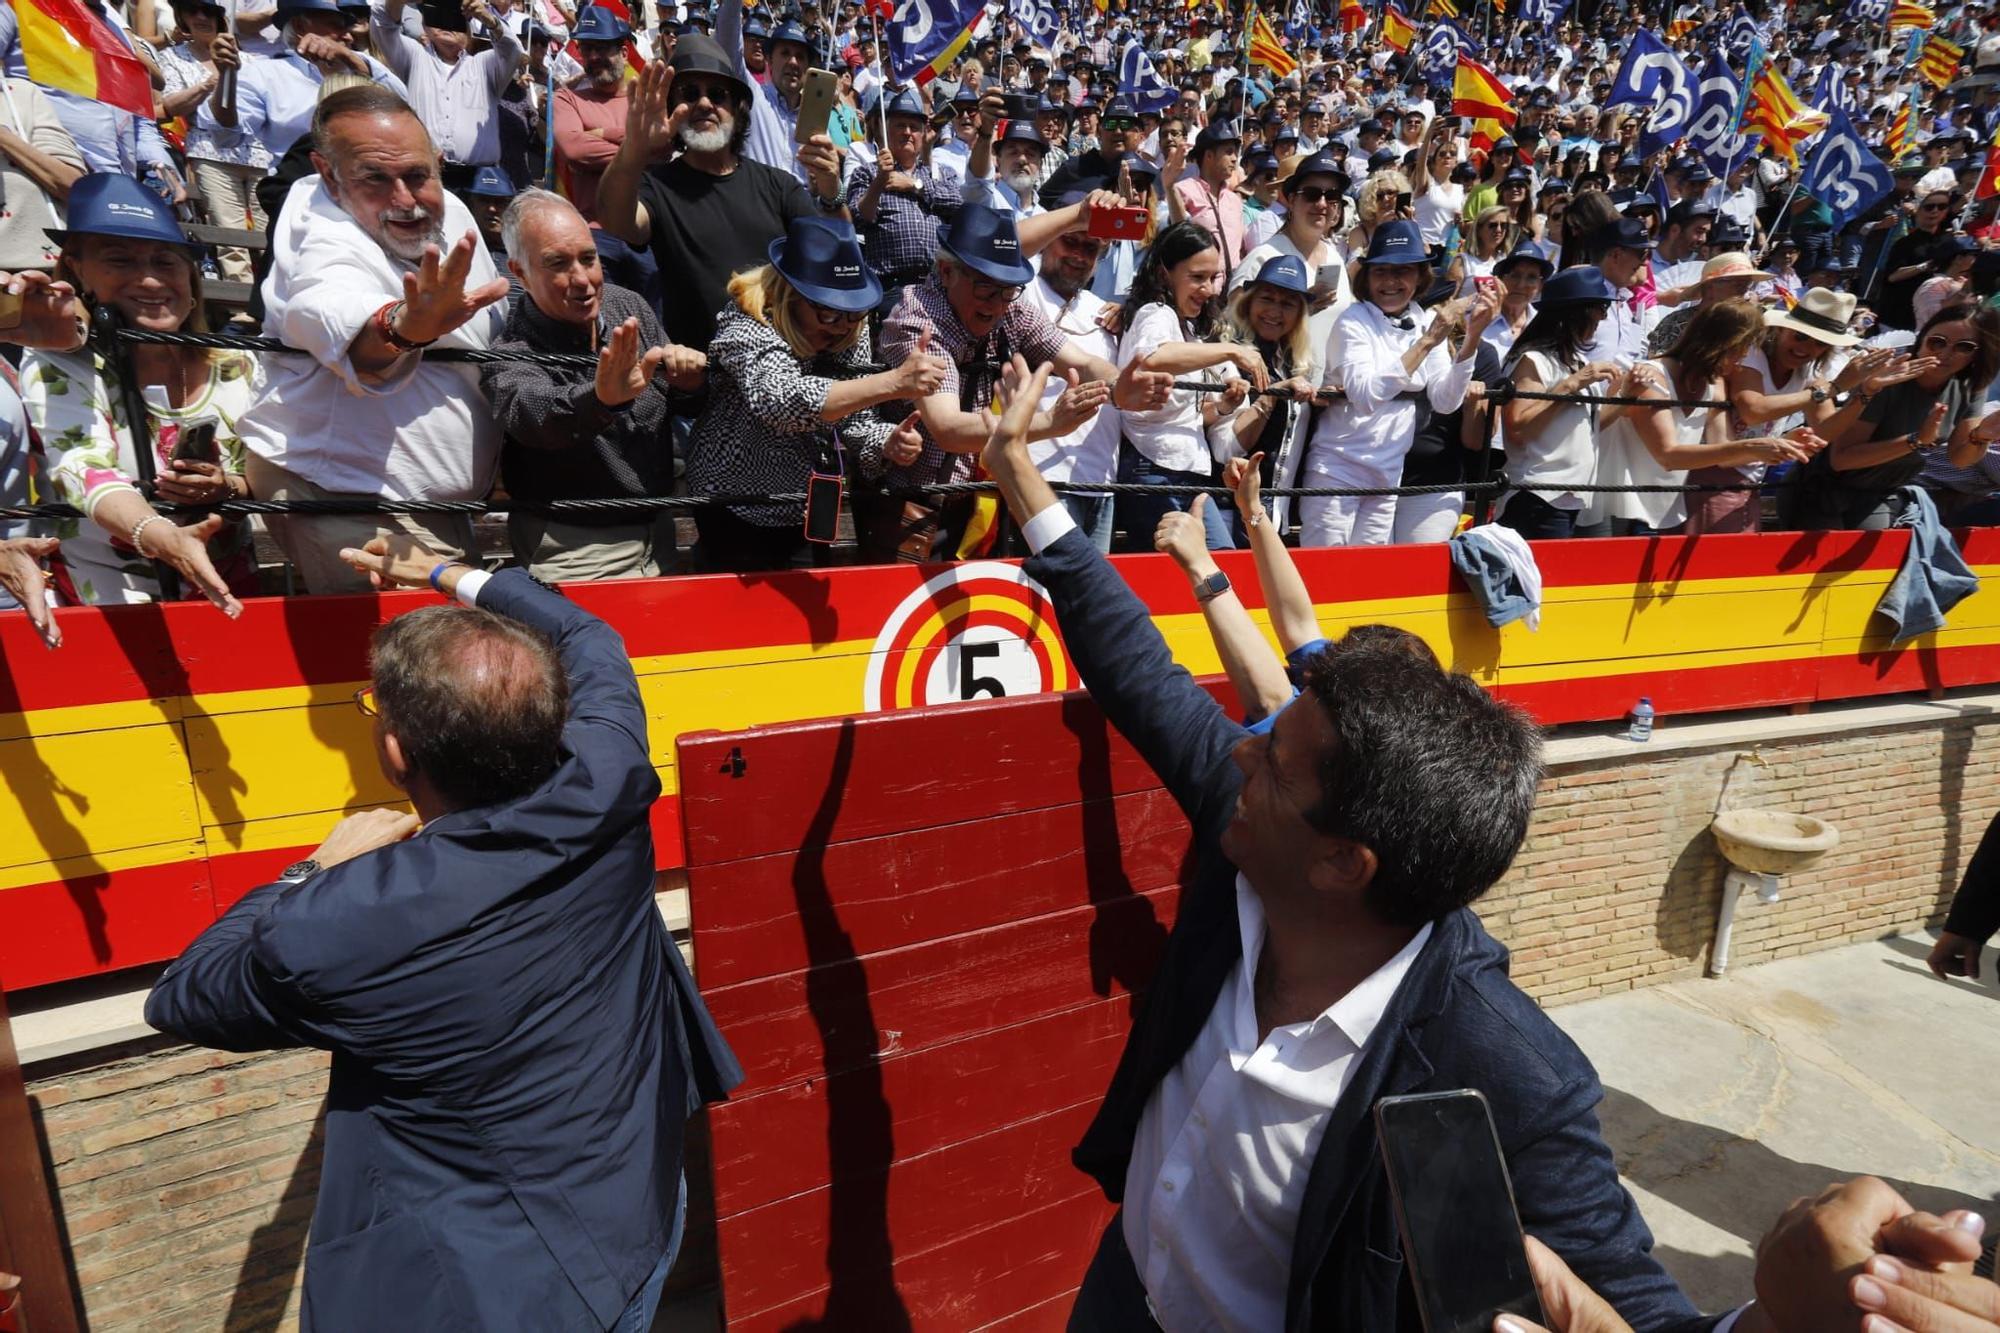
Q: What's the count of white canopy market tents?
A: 0